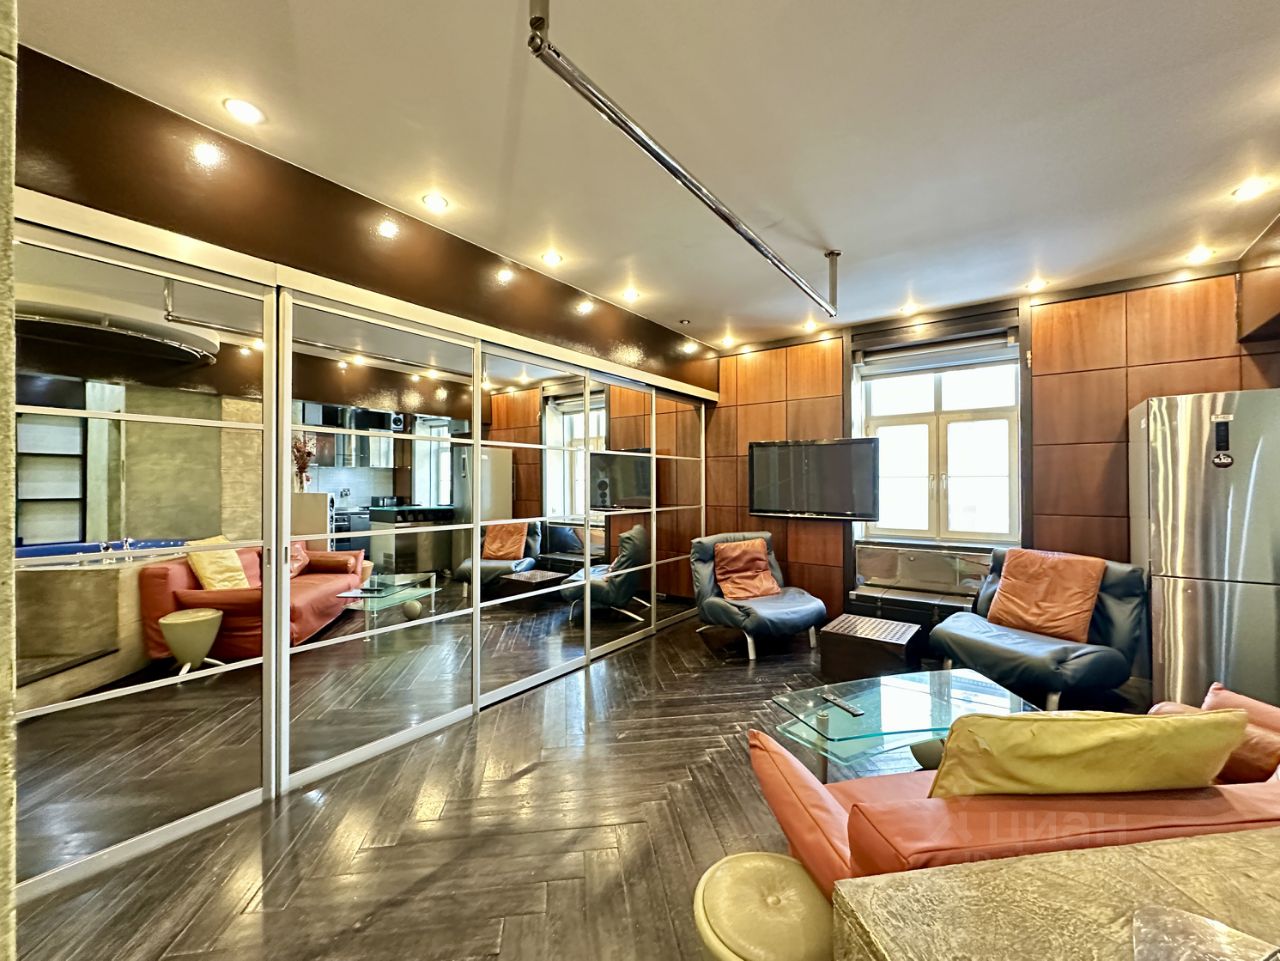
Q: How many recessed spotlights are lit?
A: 10